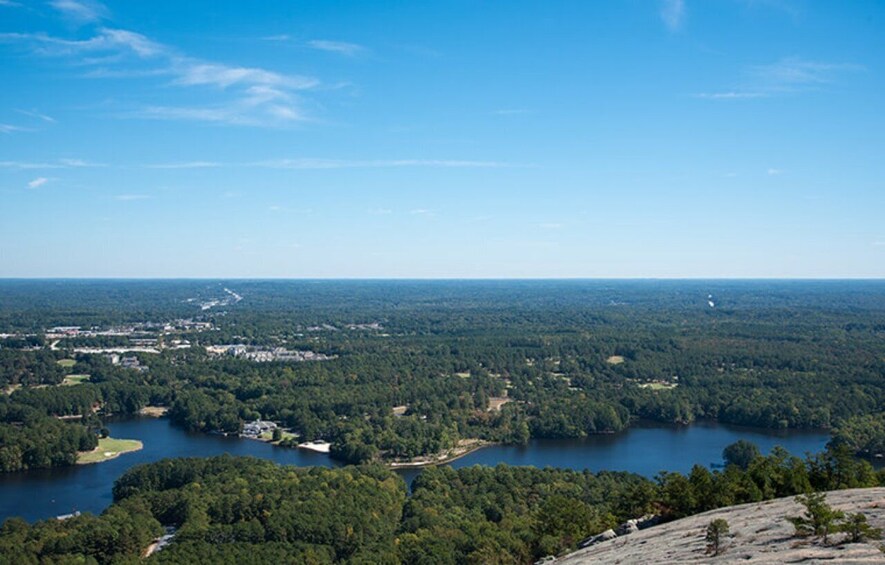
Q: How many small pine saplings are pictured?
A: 3